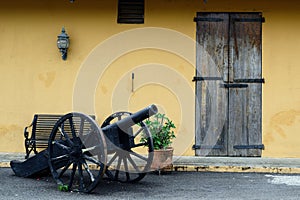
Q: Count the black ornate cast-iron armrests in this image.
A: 1